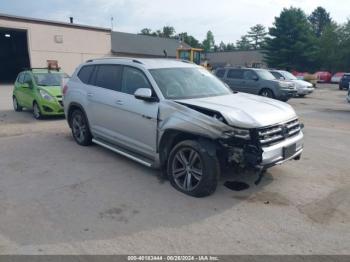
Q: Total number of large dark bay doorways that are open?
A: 1